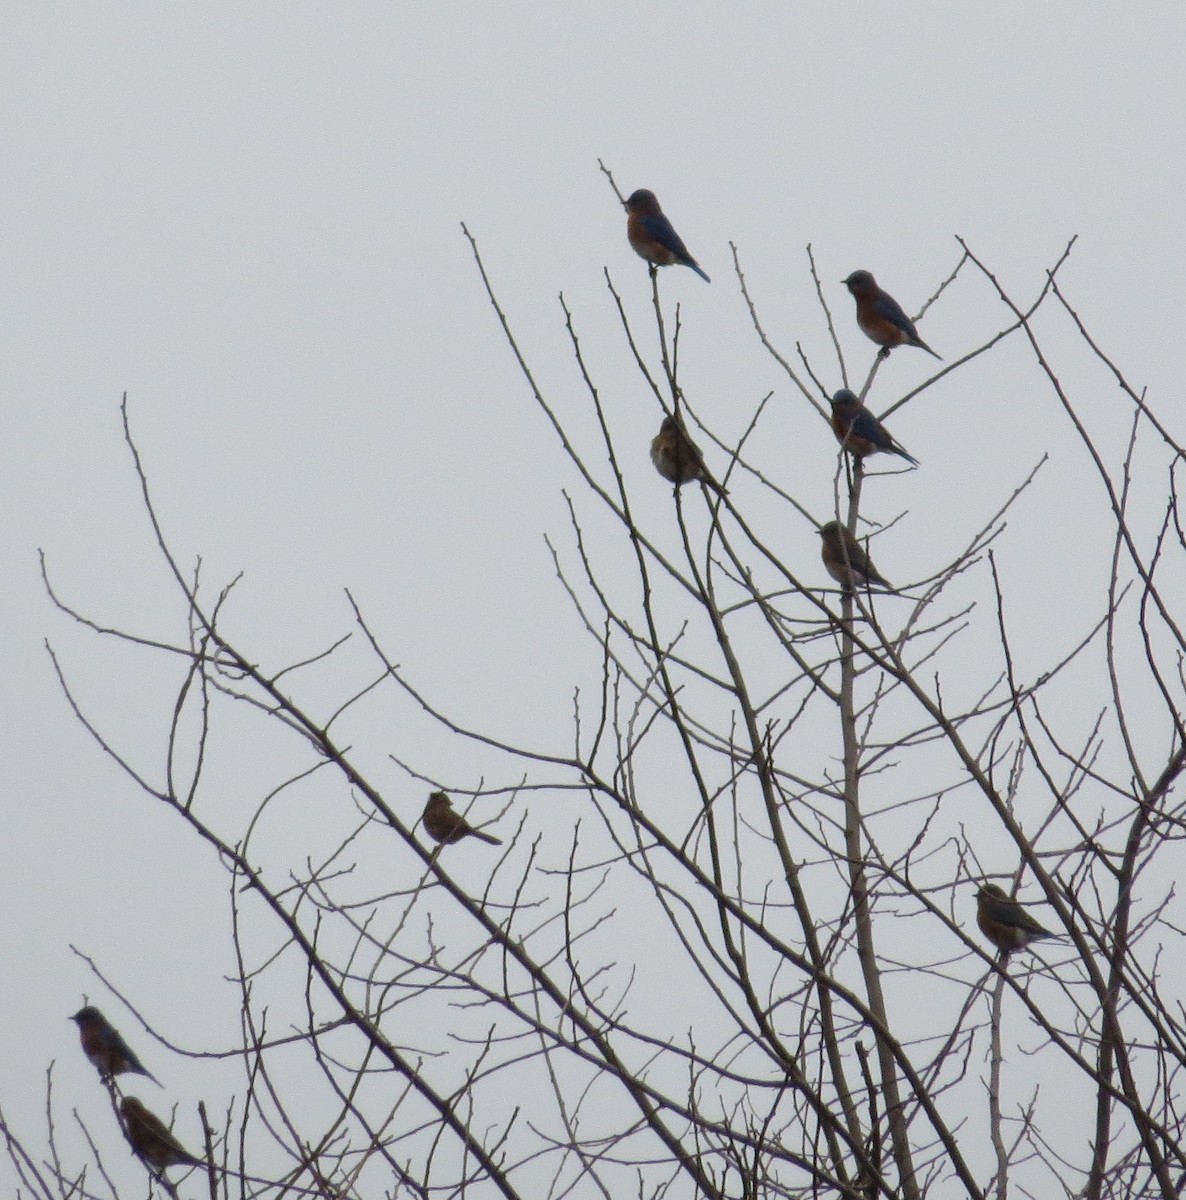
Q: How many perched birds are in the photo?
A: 9